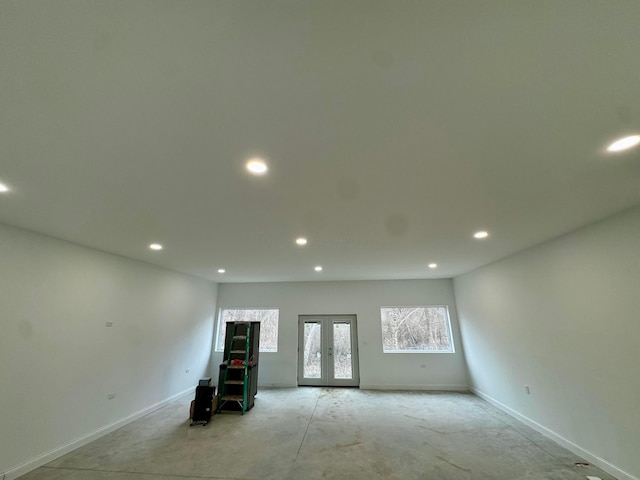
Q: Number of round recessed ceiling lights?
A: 9